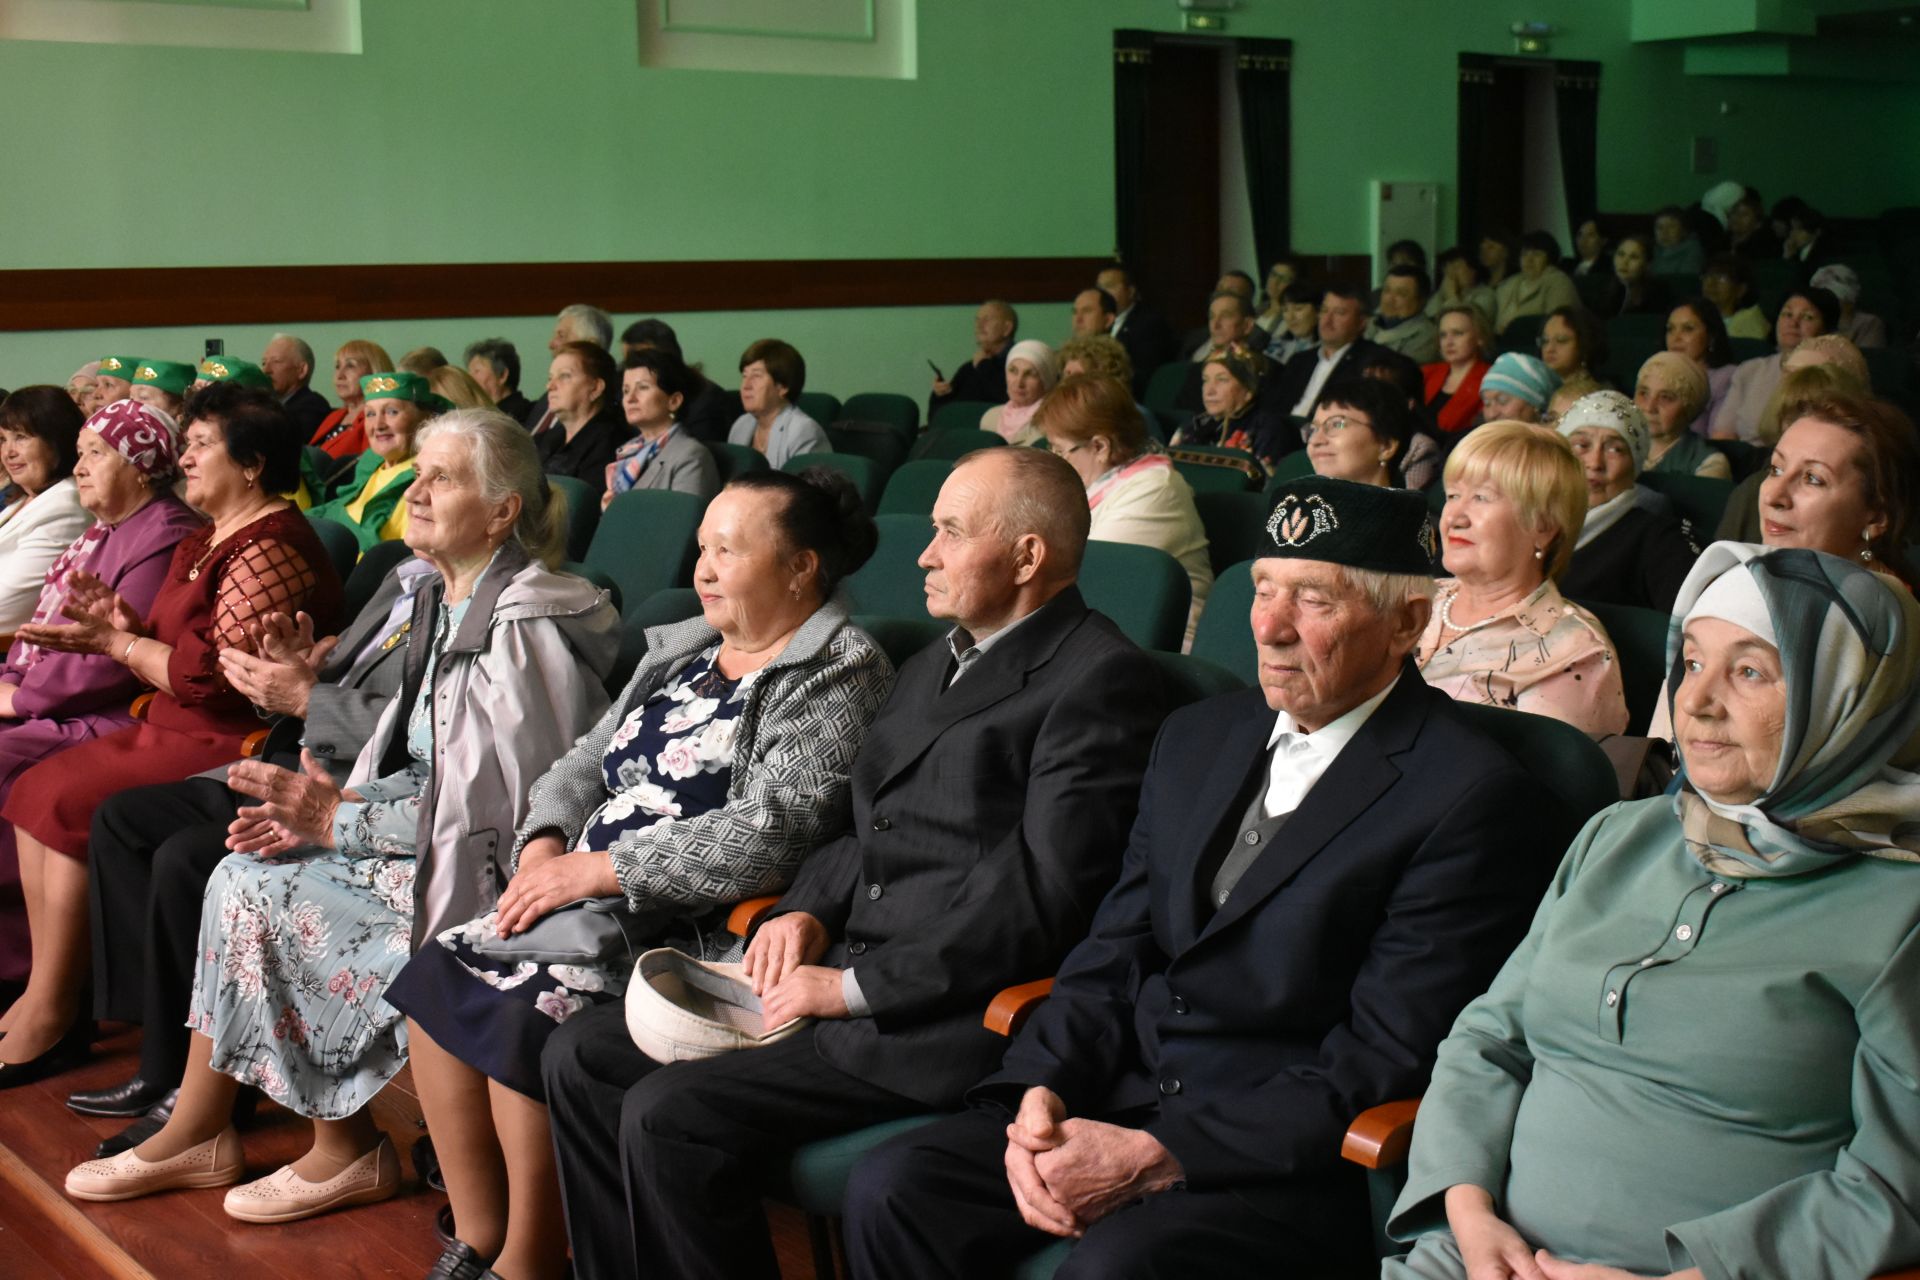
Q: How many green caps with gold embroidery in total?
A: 4